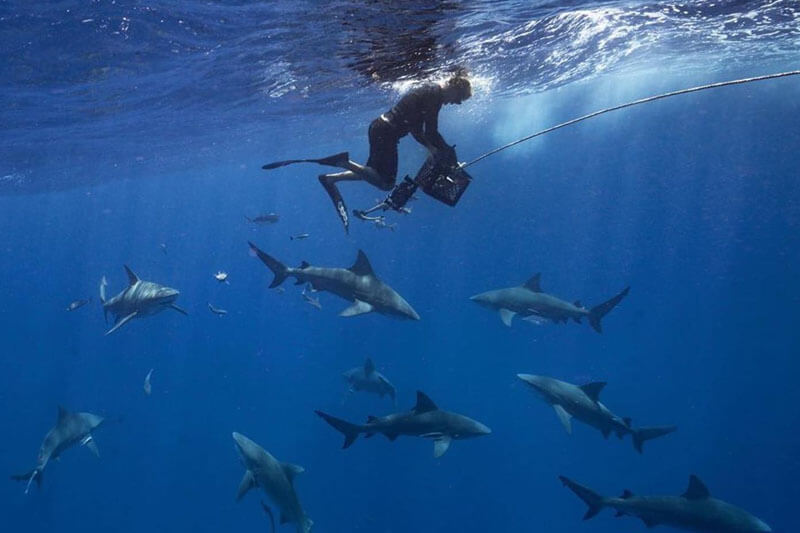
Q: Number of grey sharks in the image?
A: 9